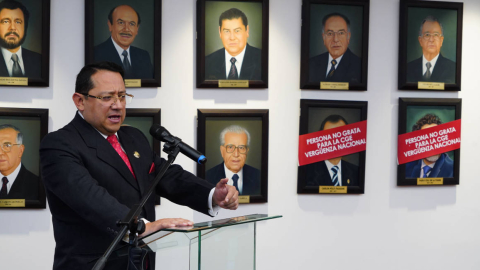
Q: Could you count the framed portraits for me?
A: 10